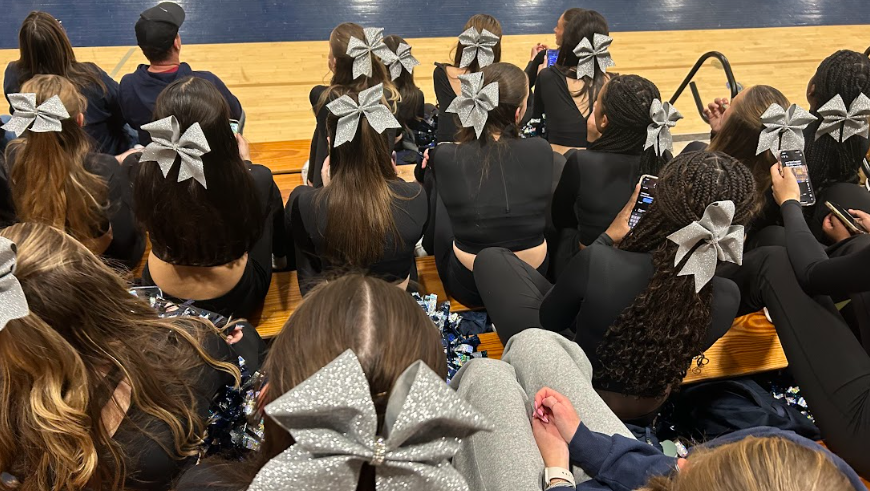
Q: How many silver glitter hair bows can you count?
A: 14